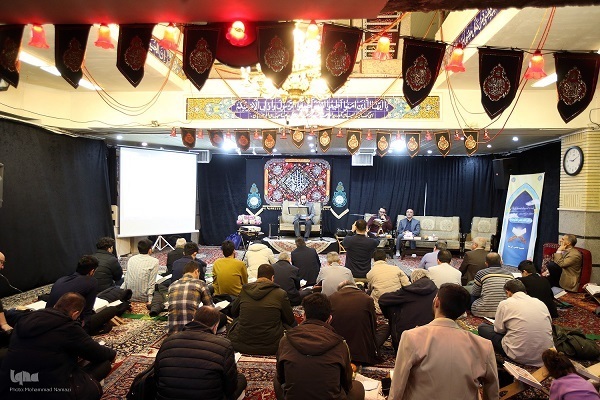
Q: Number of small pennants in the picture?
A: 11